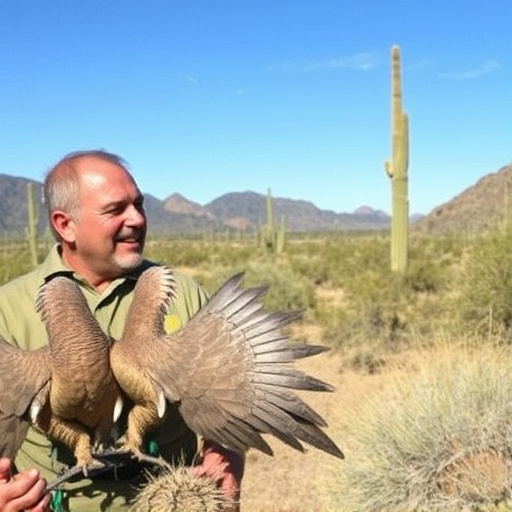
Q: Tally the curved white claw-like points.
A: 3